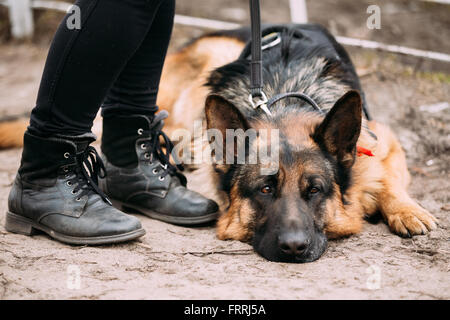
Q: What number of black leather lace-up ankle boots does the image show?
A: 2